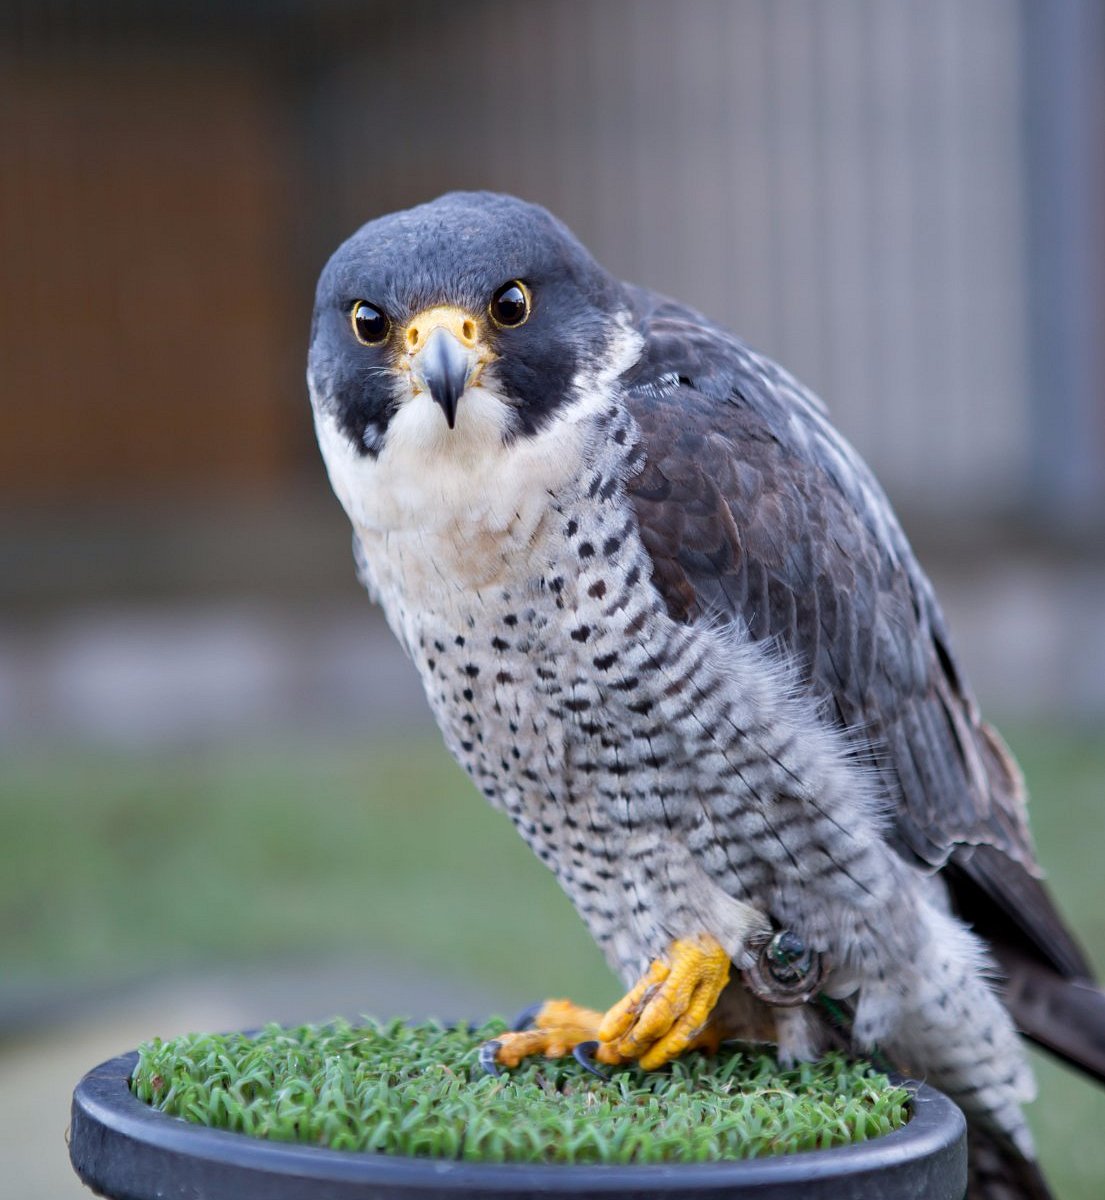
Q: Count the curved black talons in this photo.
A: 3